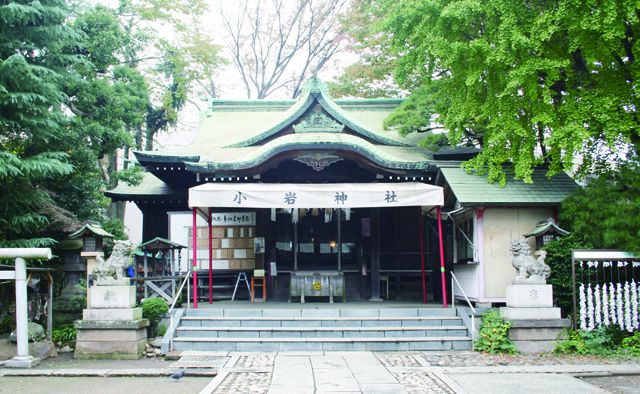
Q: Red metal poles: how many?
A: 4